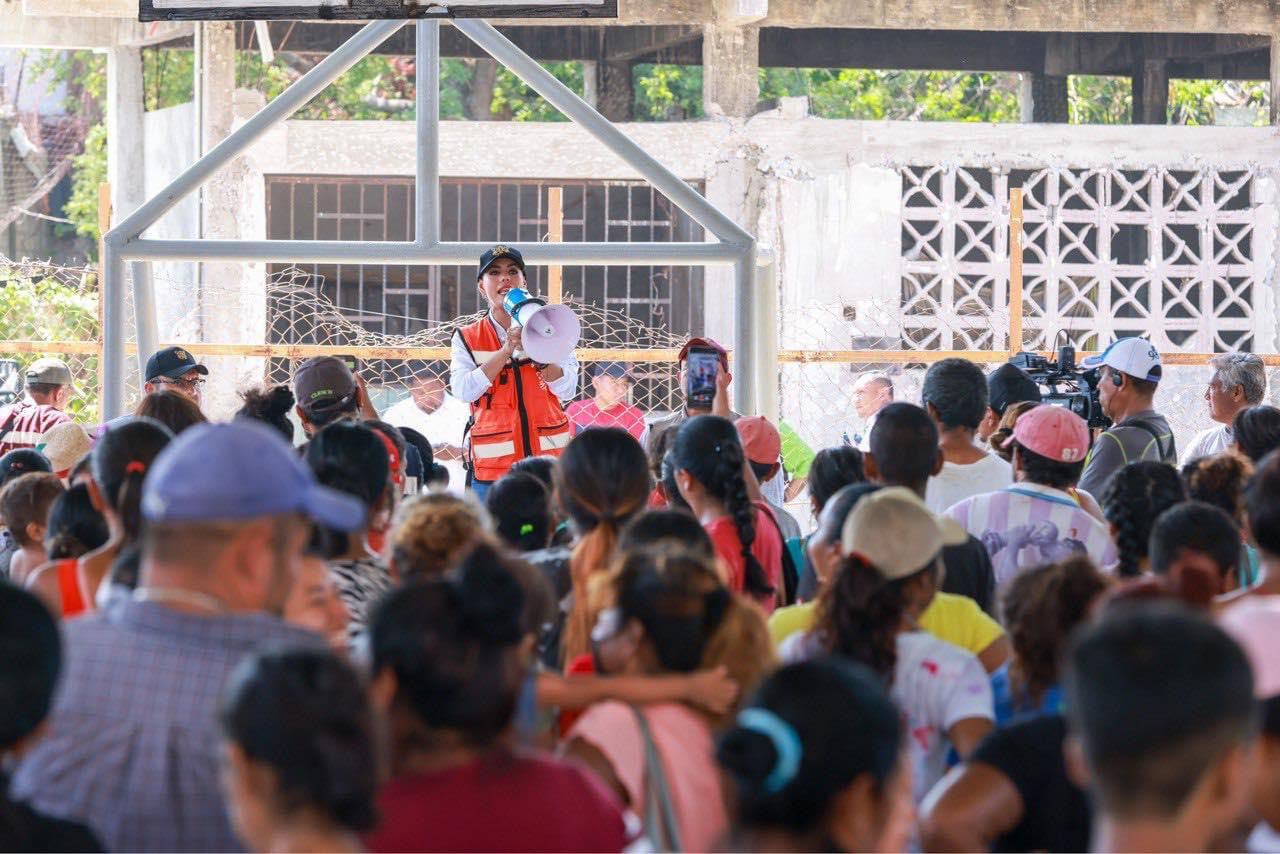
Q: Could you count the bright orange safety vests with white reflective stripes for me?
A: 1